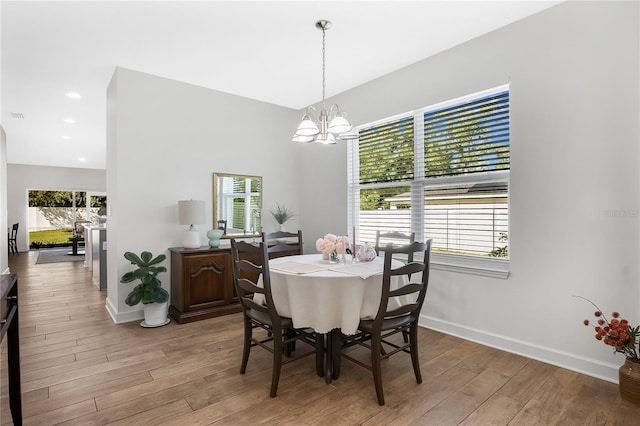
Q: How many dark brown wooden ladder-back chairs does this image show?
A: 4